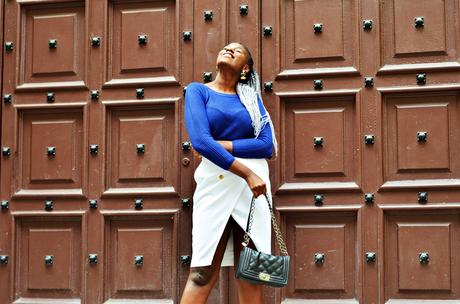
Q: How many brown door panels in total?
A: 12